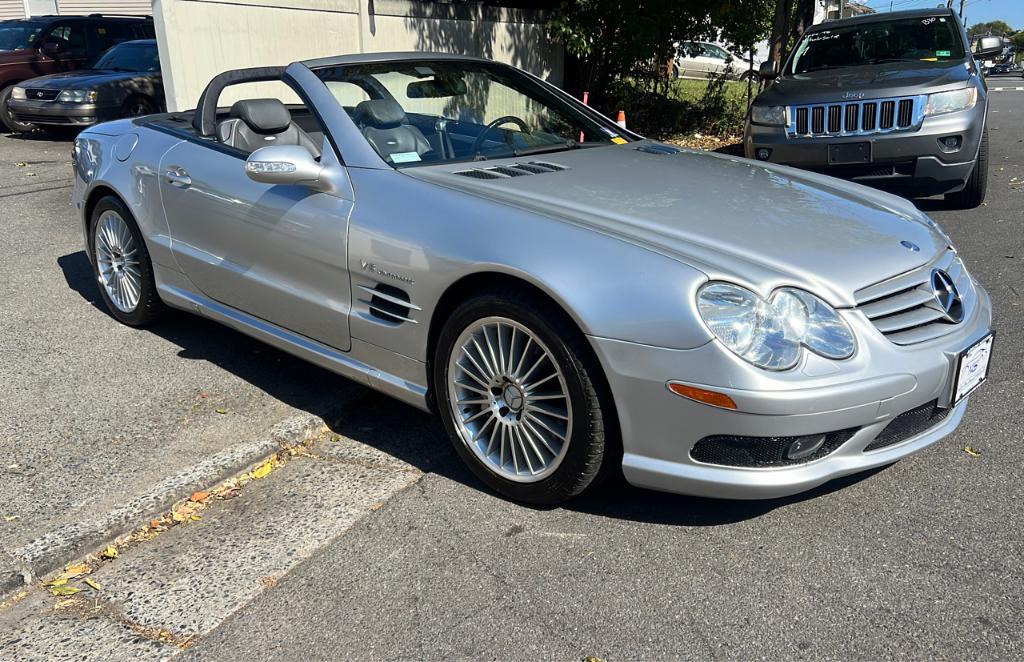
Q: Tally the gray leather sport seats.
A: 2